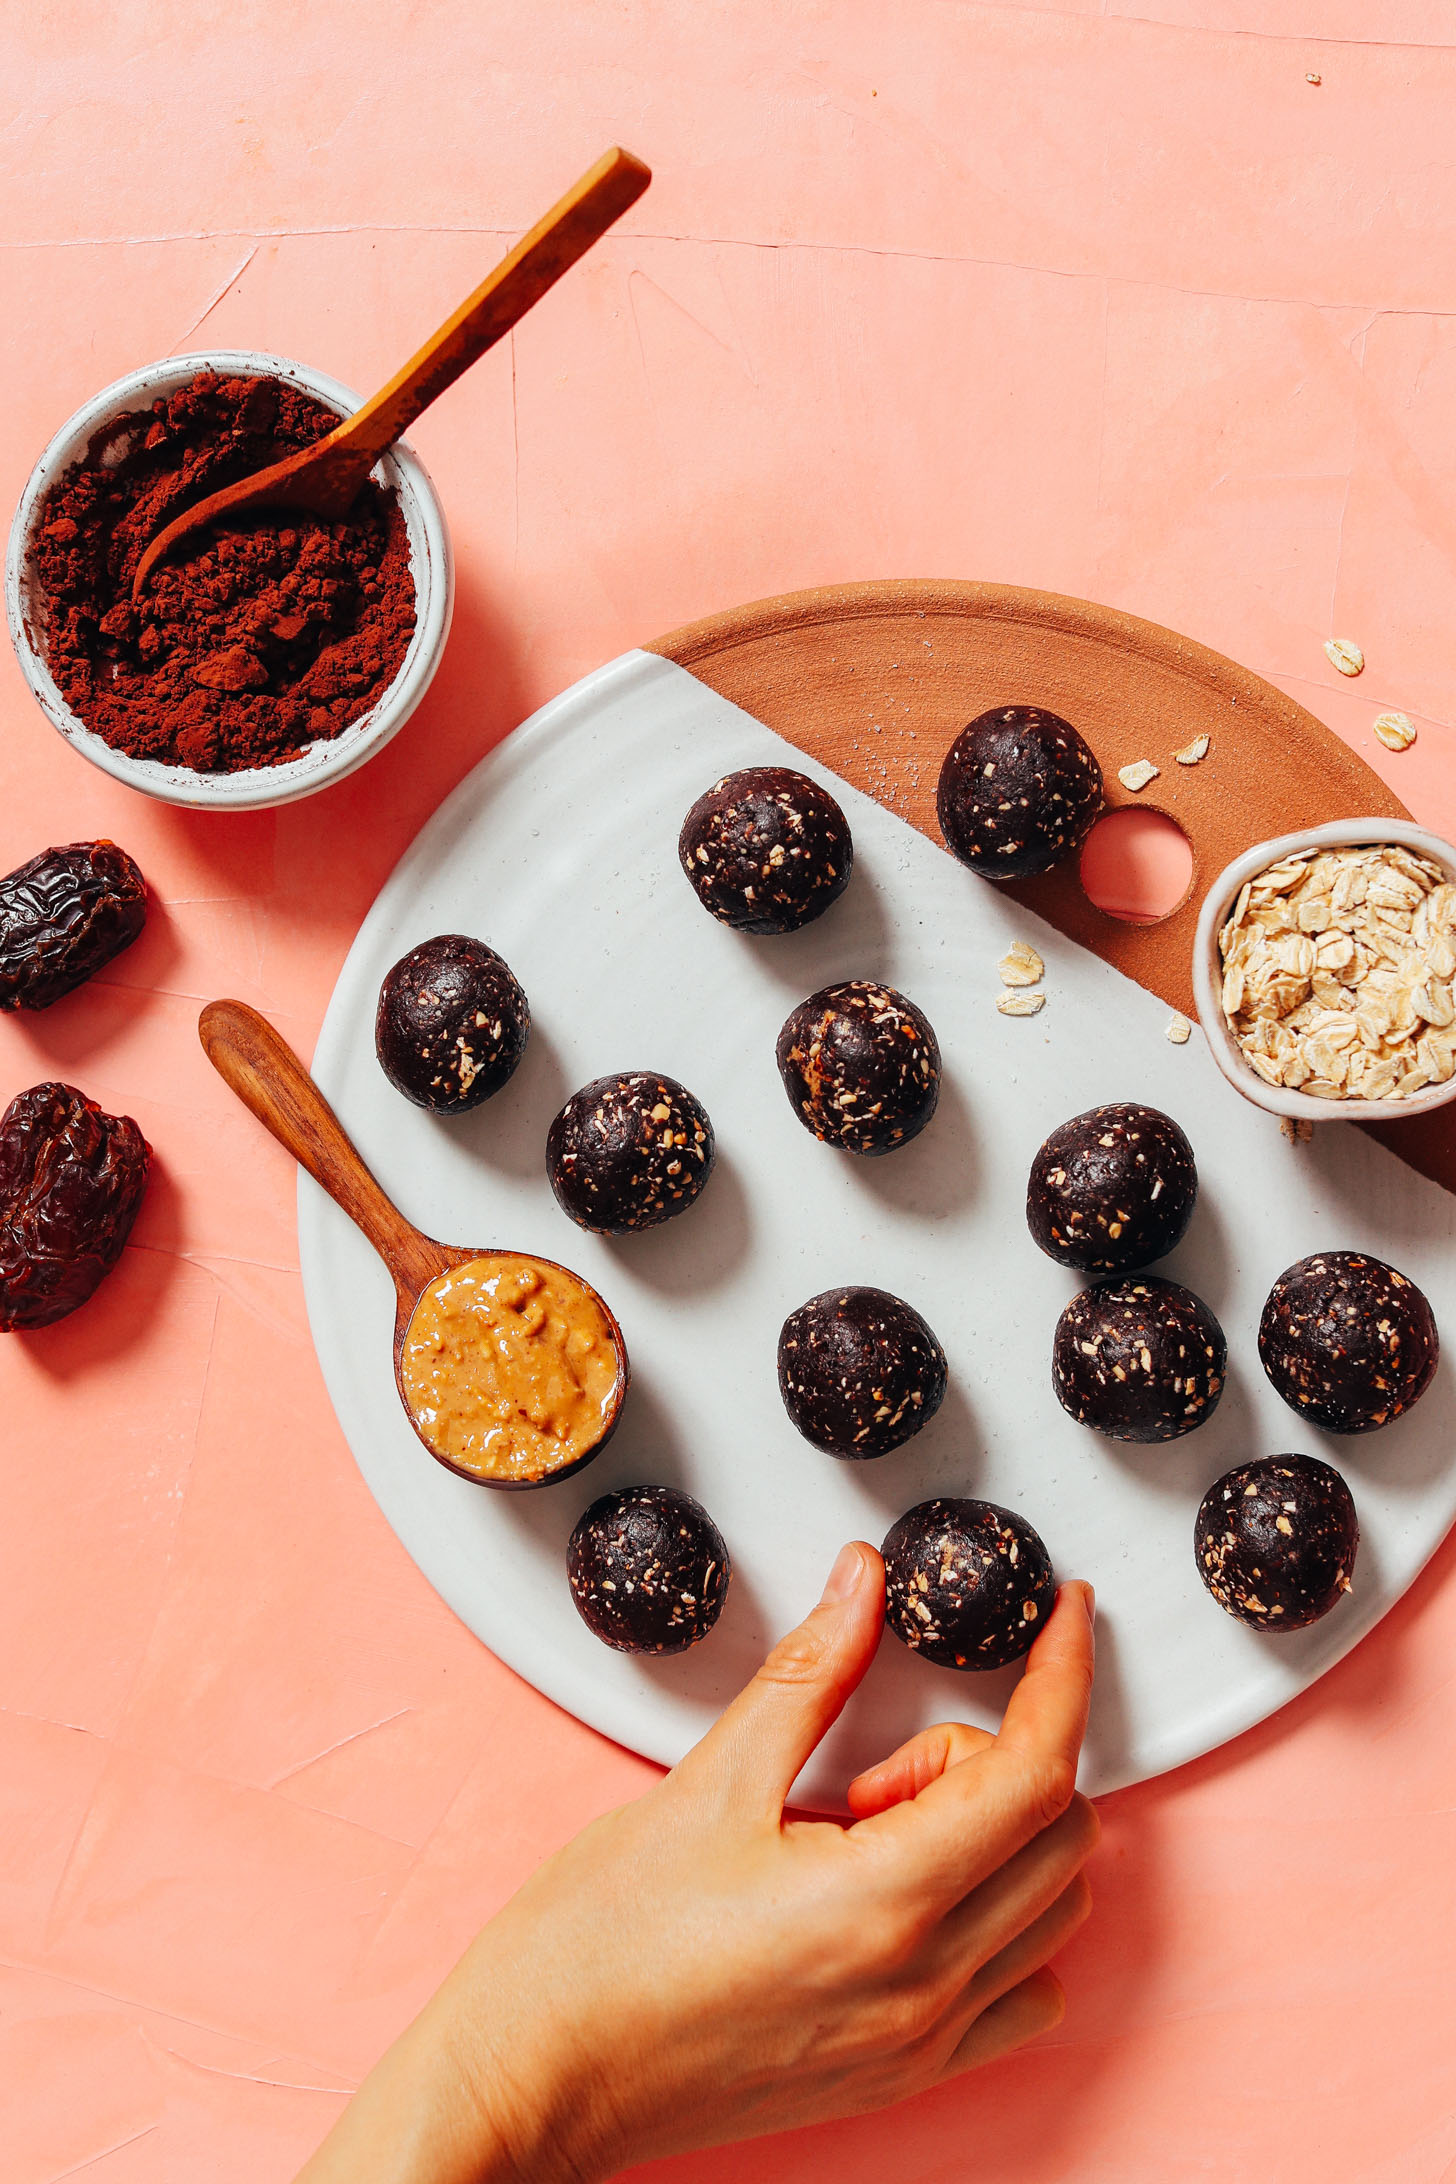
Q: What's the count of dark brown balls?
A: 12